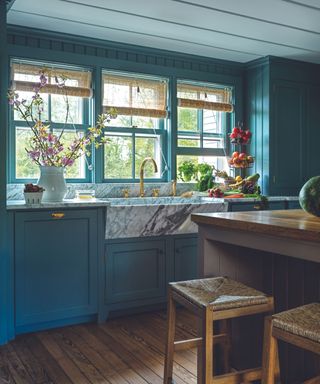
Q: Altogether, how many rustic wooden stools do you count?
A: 2